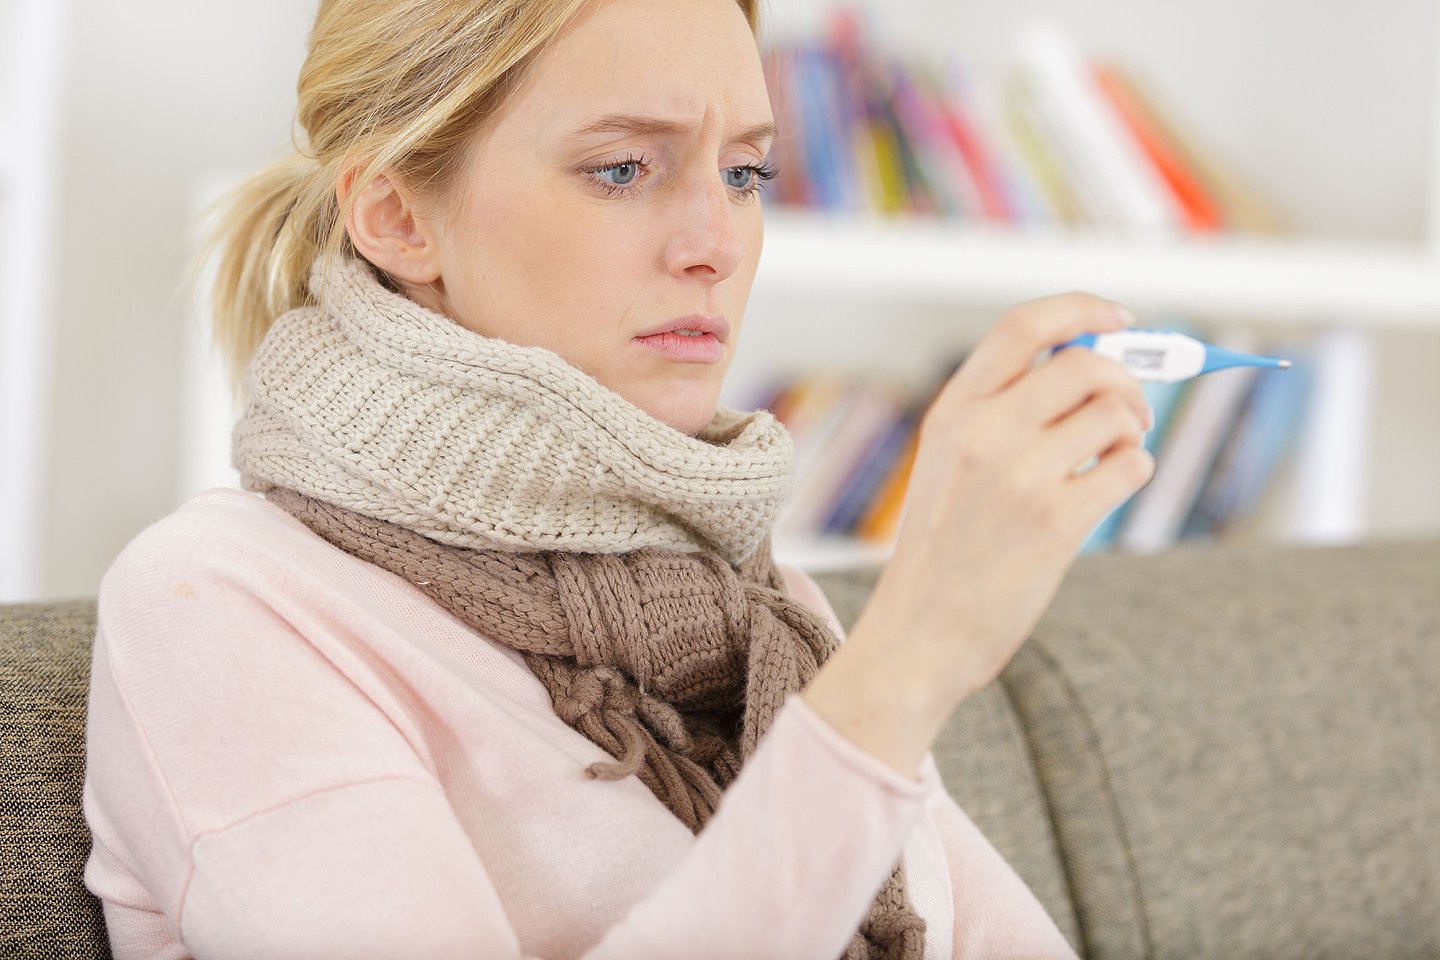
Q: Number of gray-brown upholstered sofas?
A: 1